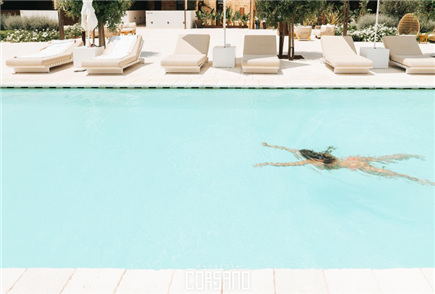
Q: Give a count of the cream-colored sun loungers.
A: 6